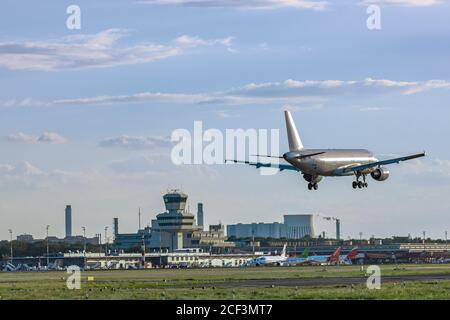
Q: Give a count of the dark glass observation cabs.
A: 1